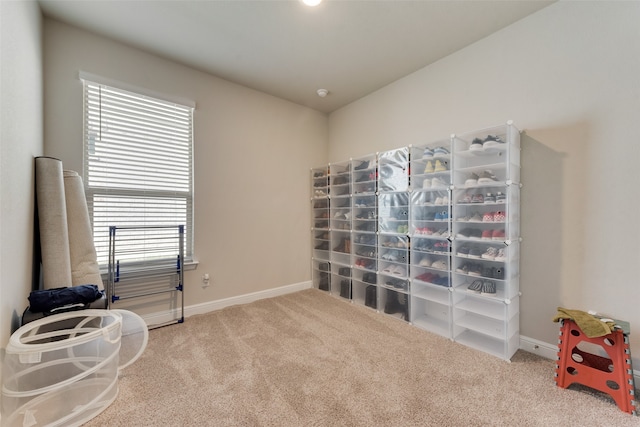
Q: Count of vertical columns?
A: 6